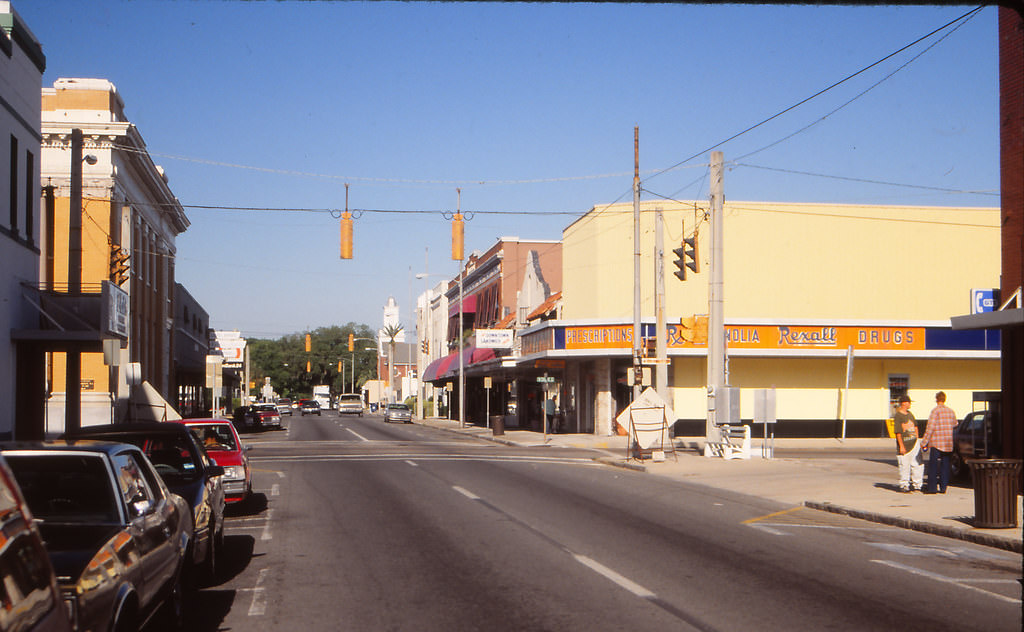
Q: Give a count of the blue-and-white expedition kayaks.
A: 0